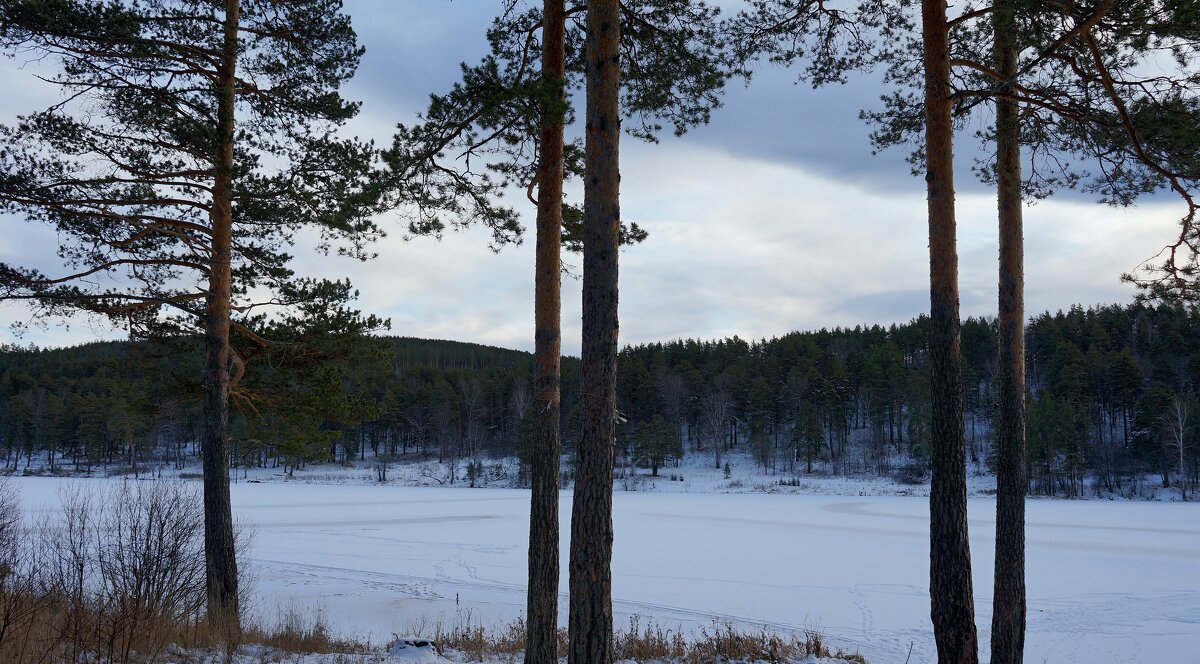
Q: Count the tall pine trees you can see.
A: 5